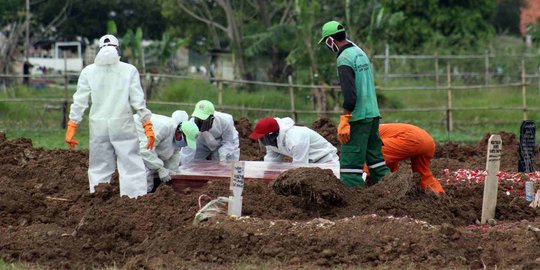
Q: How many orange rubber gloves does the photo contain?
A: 3